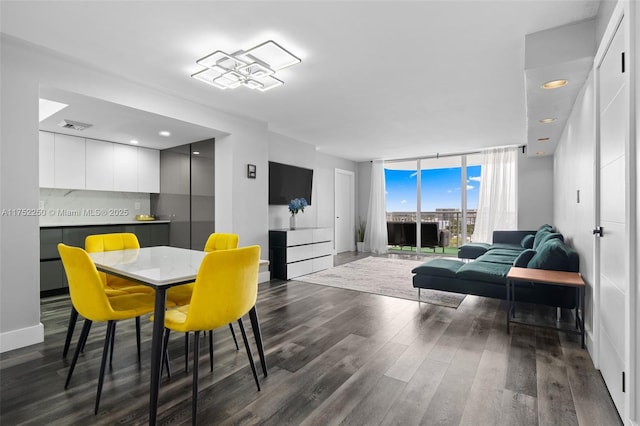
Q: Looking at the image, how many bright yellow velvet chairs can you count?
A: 4